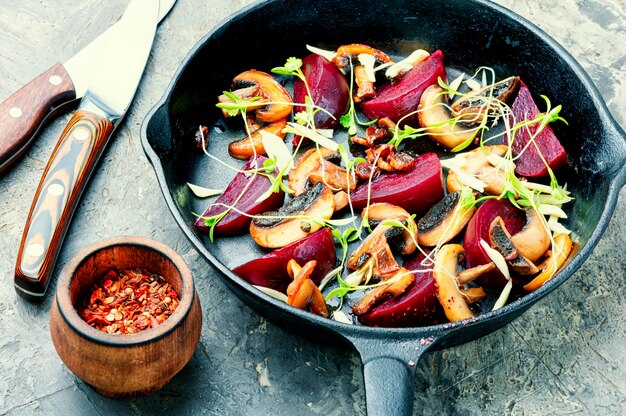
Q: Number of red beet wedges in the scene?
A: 8